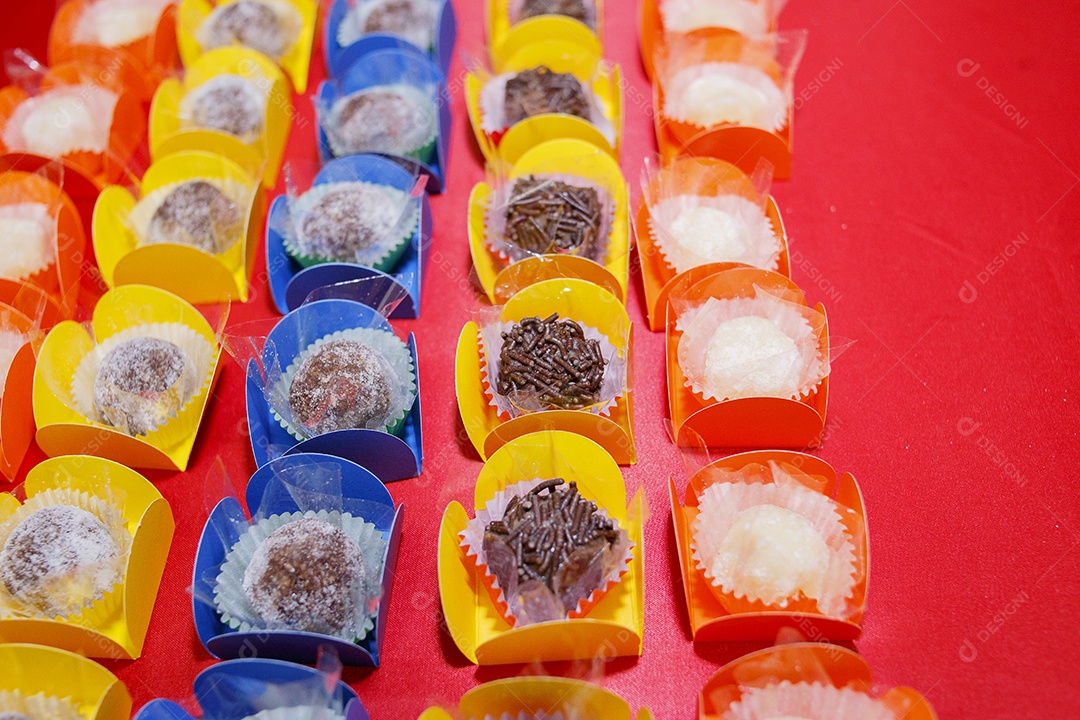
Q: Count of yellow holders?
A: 12